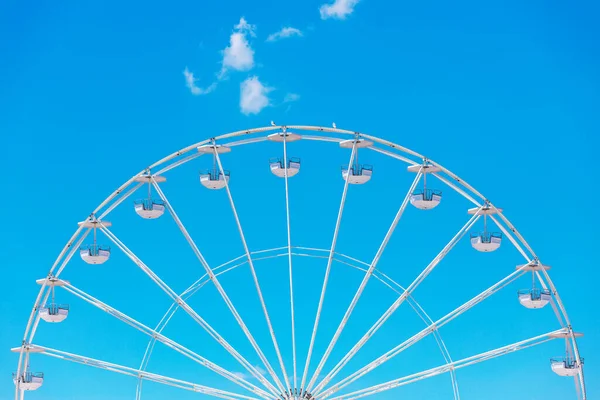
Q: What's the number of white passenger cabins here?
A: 11